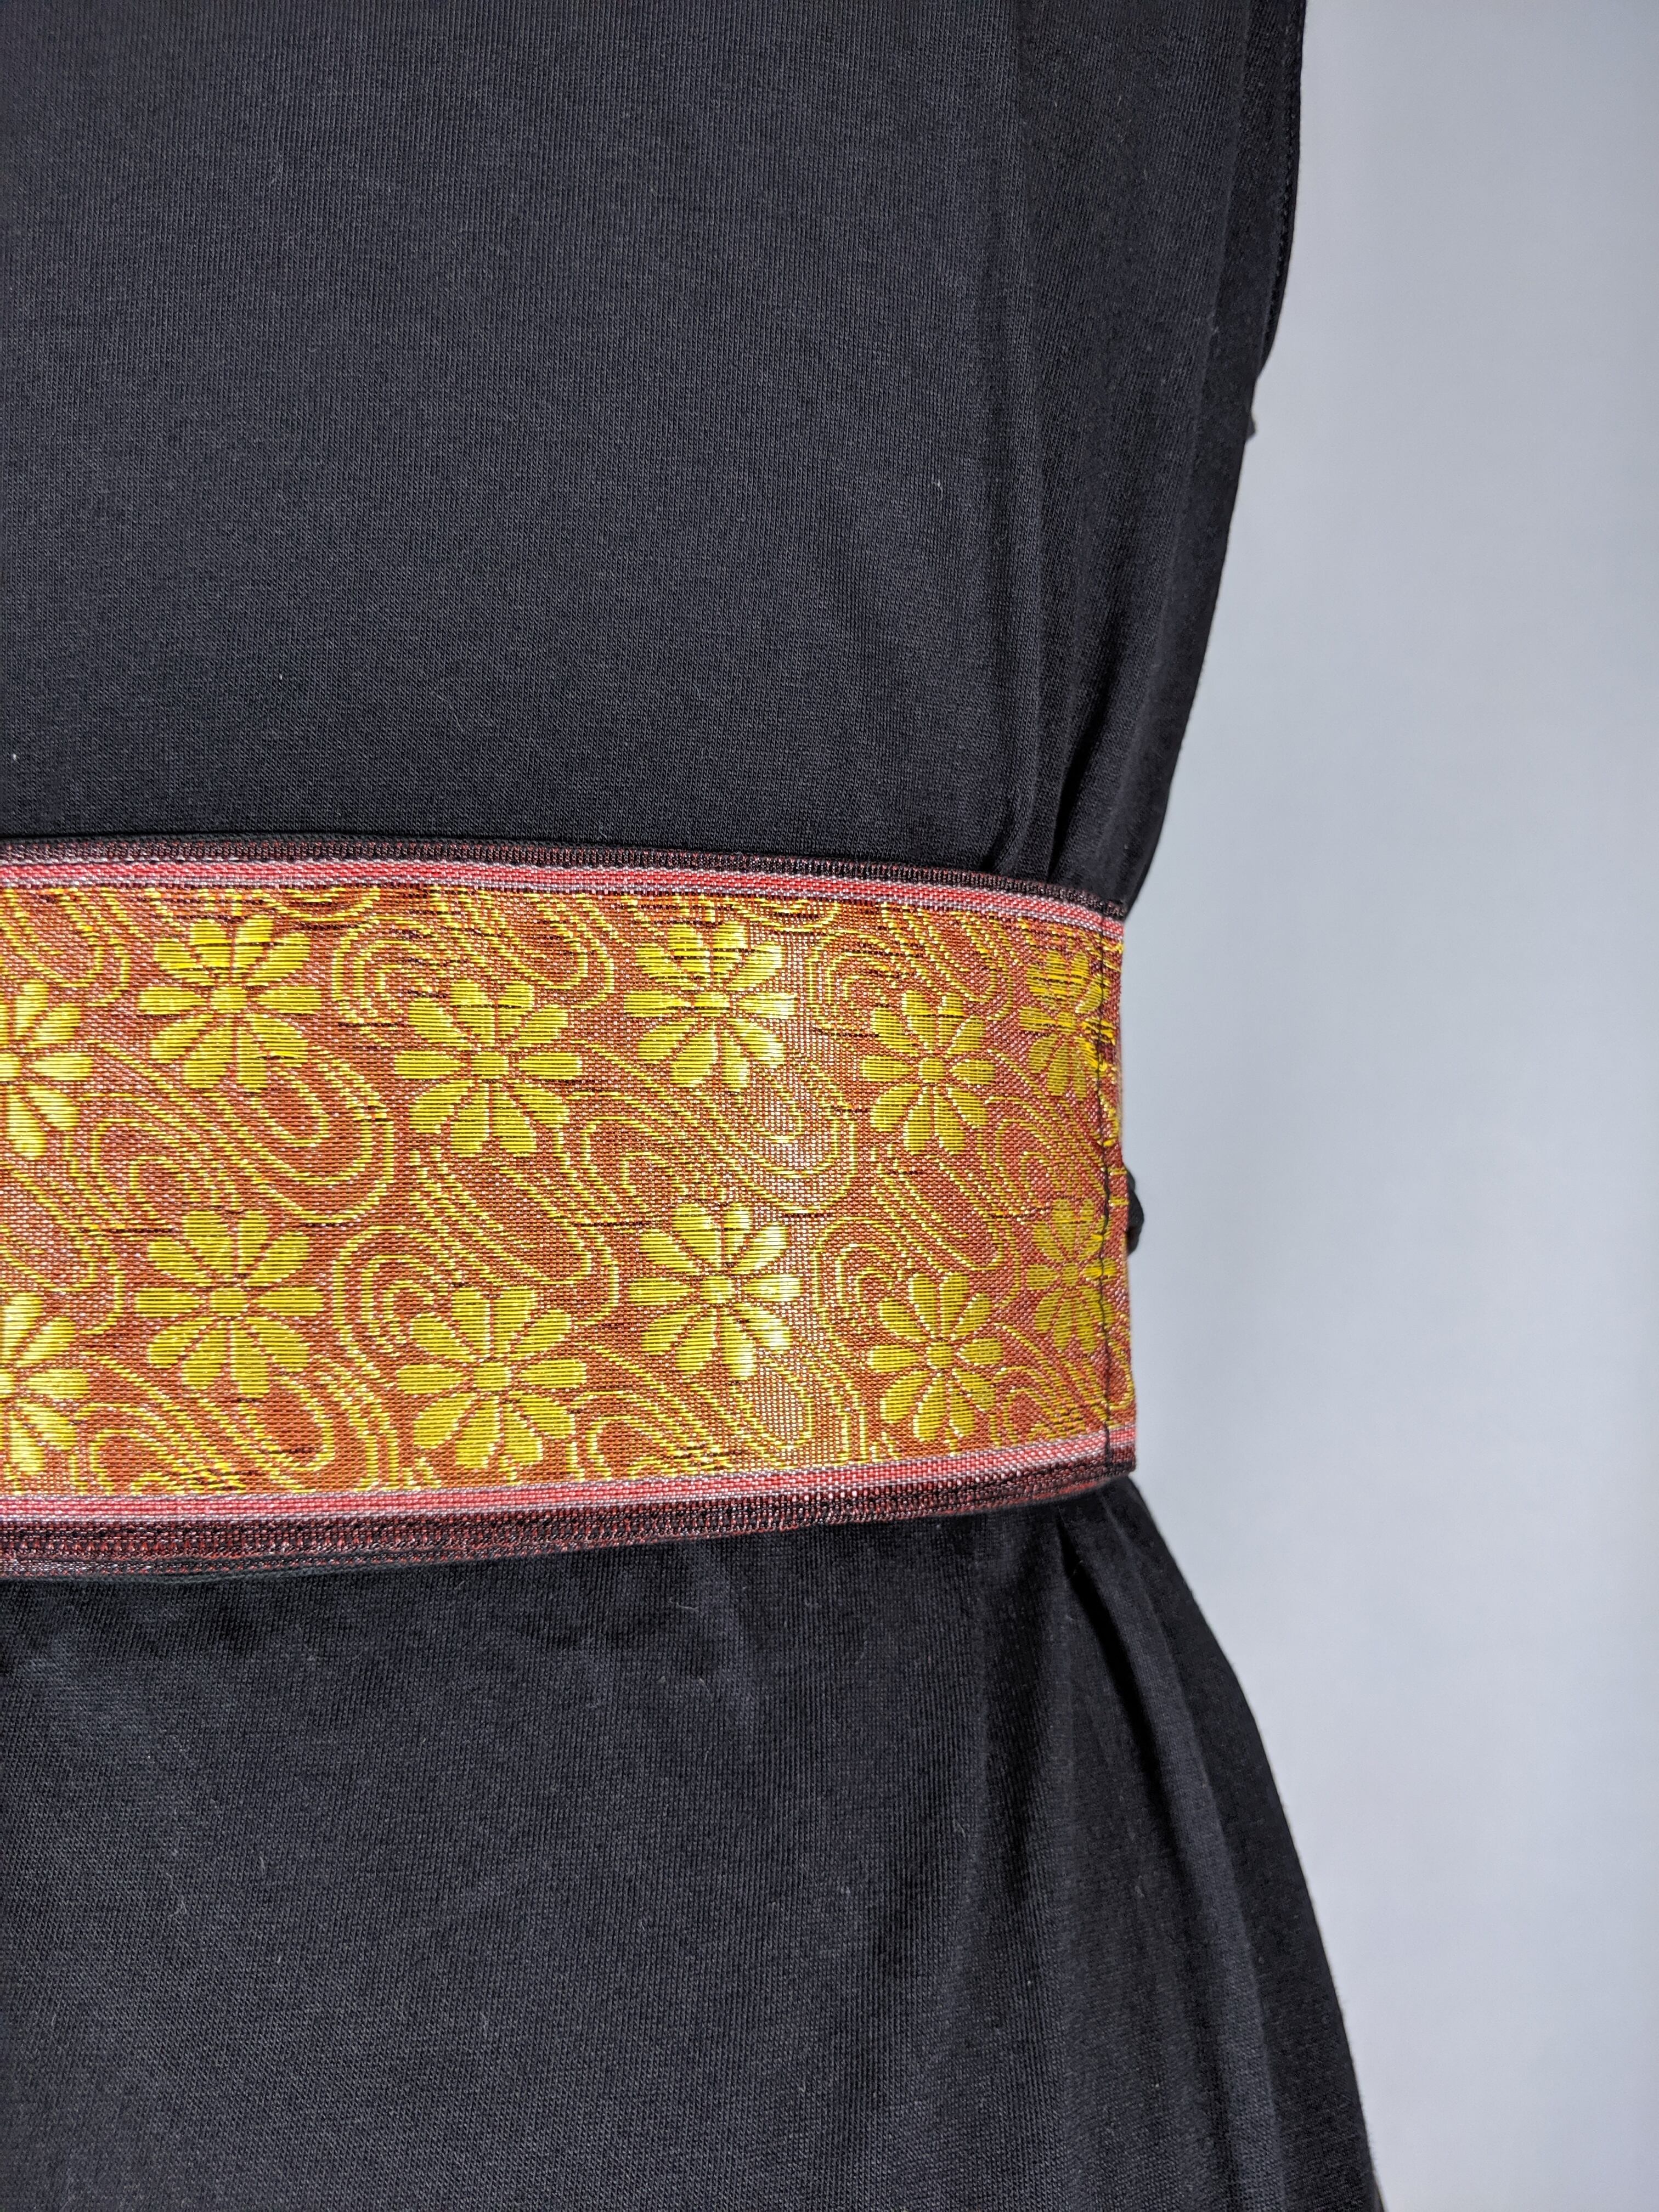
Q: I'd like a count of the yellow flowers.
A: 12